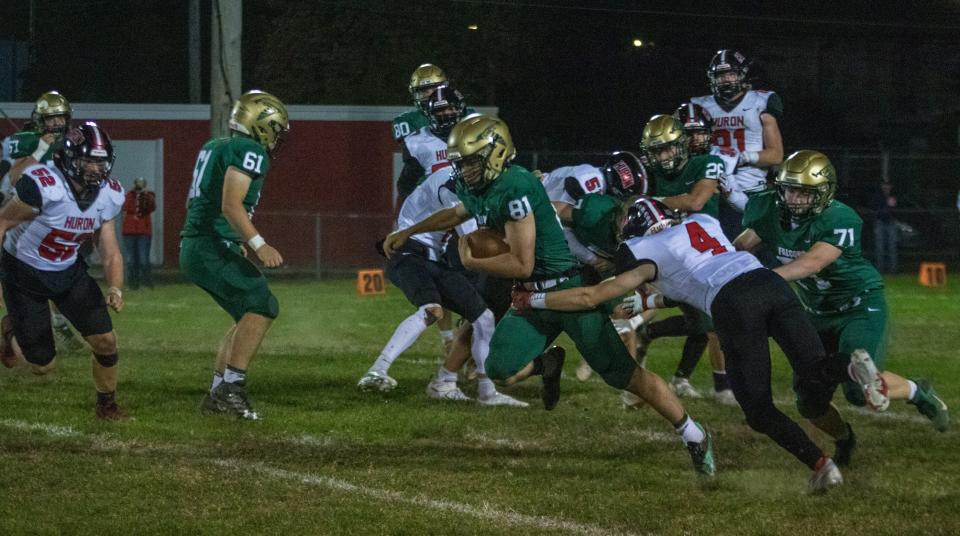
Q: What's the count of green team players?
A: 7